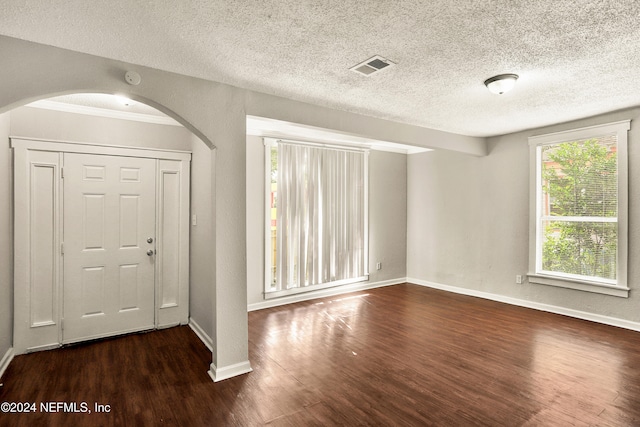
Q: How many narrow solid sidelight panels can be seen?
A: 2